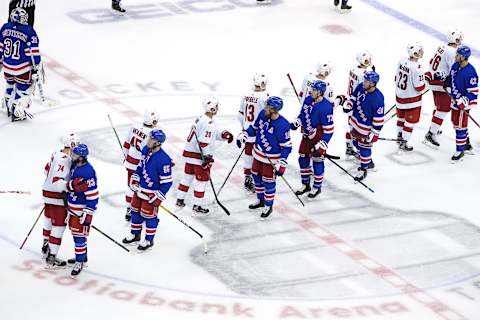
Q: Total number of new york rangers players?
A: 7